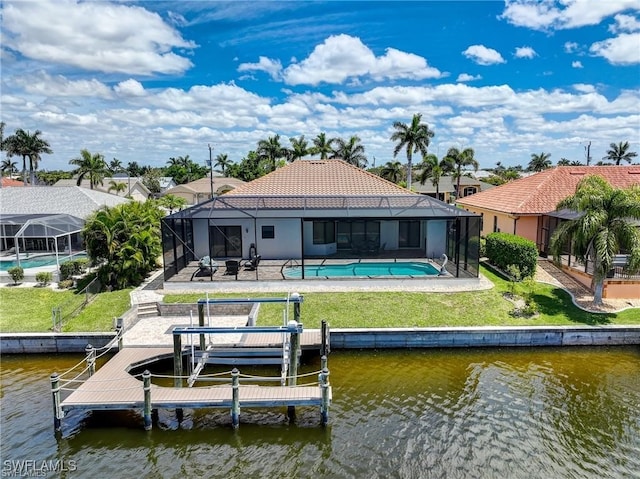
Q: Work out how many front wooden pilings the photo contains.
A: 4